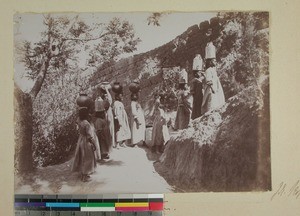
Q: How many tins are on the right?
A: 3